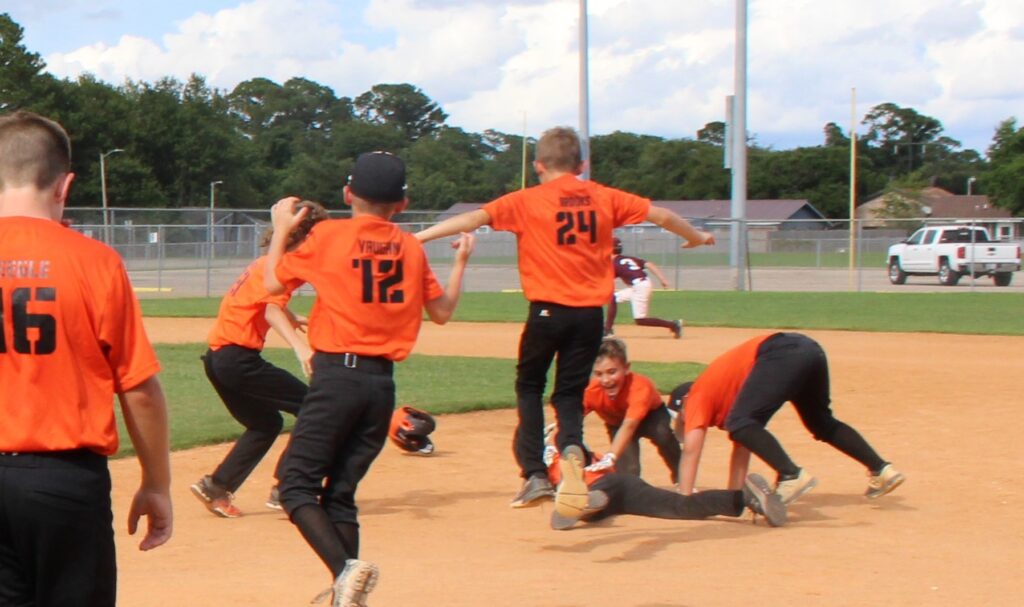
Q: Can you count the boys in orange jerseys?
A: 7